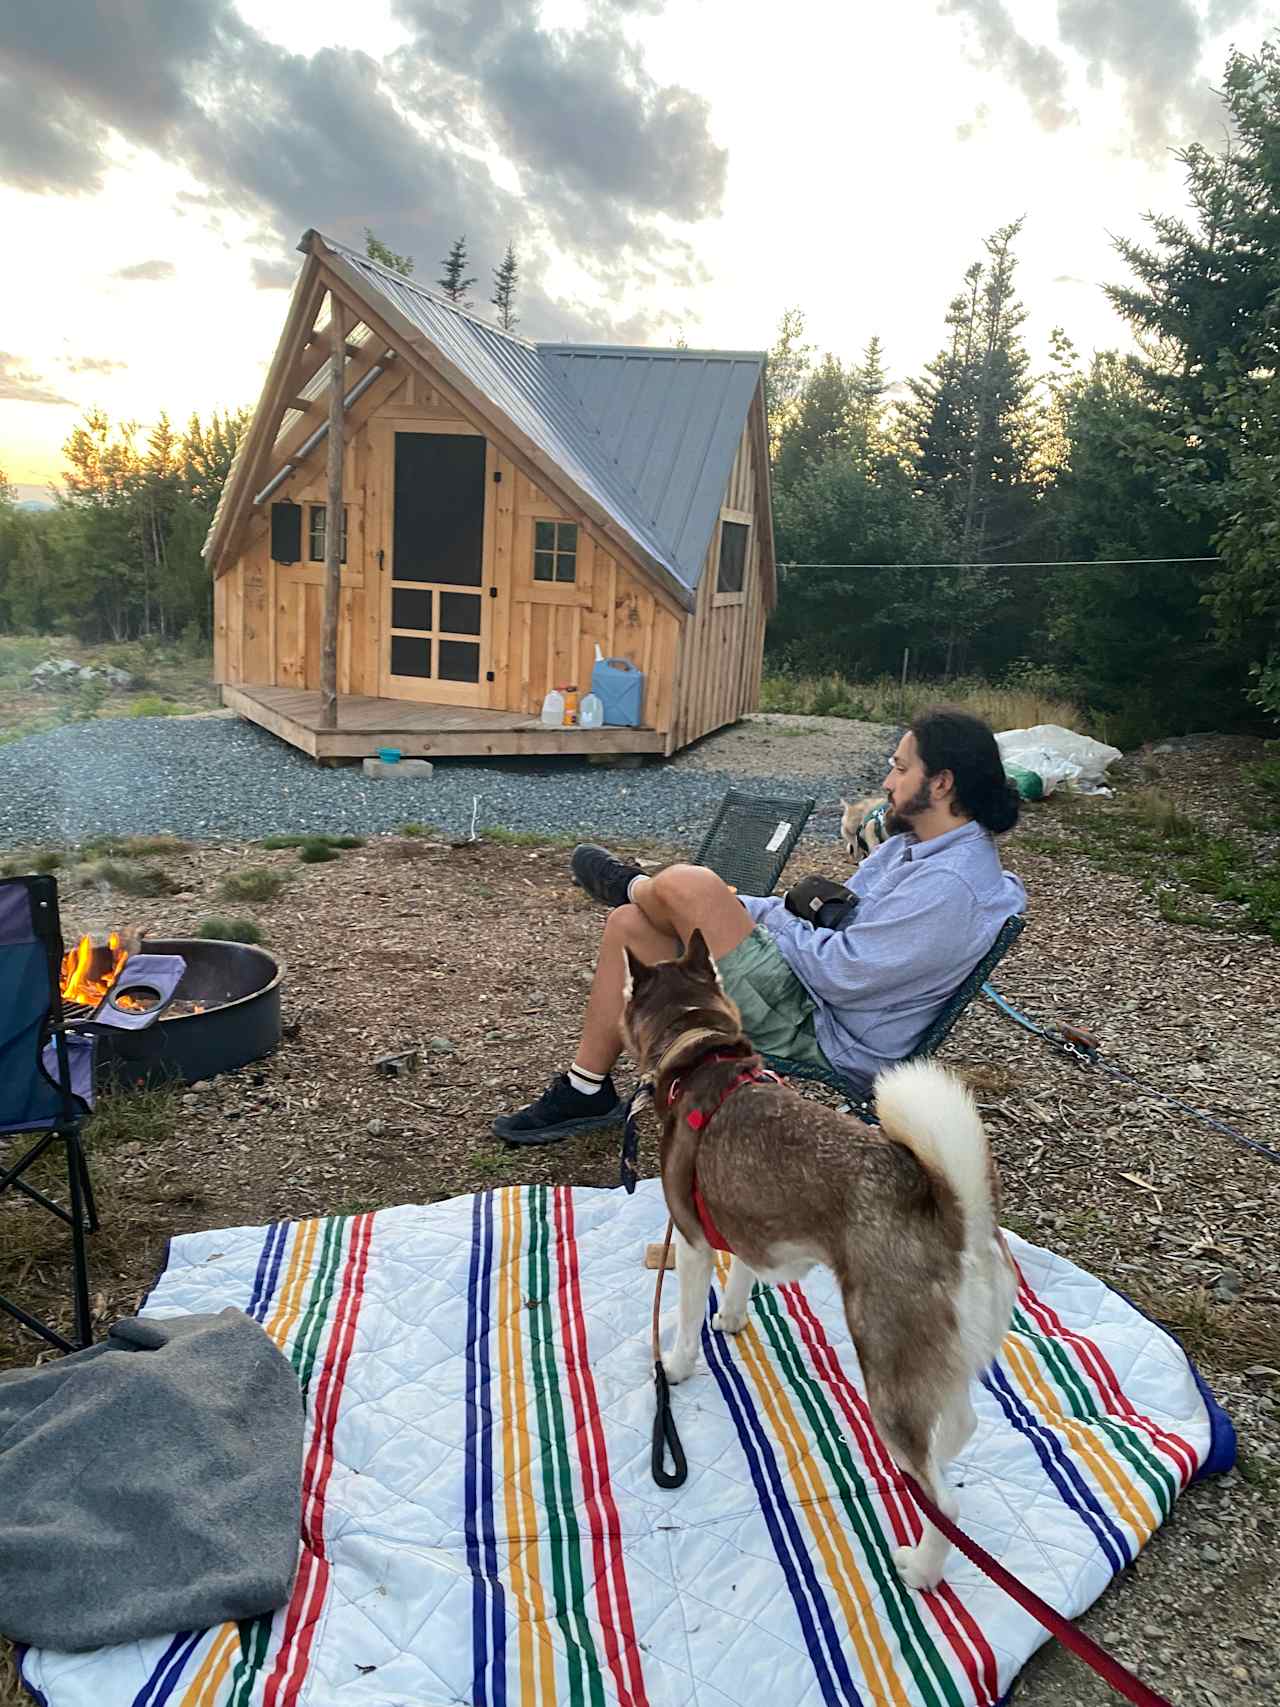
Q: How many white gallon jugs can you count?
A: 2